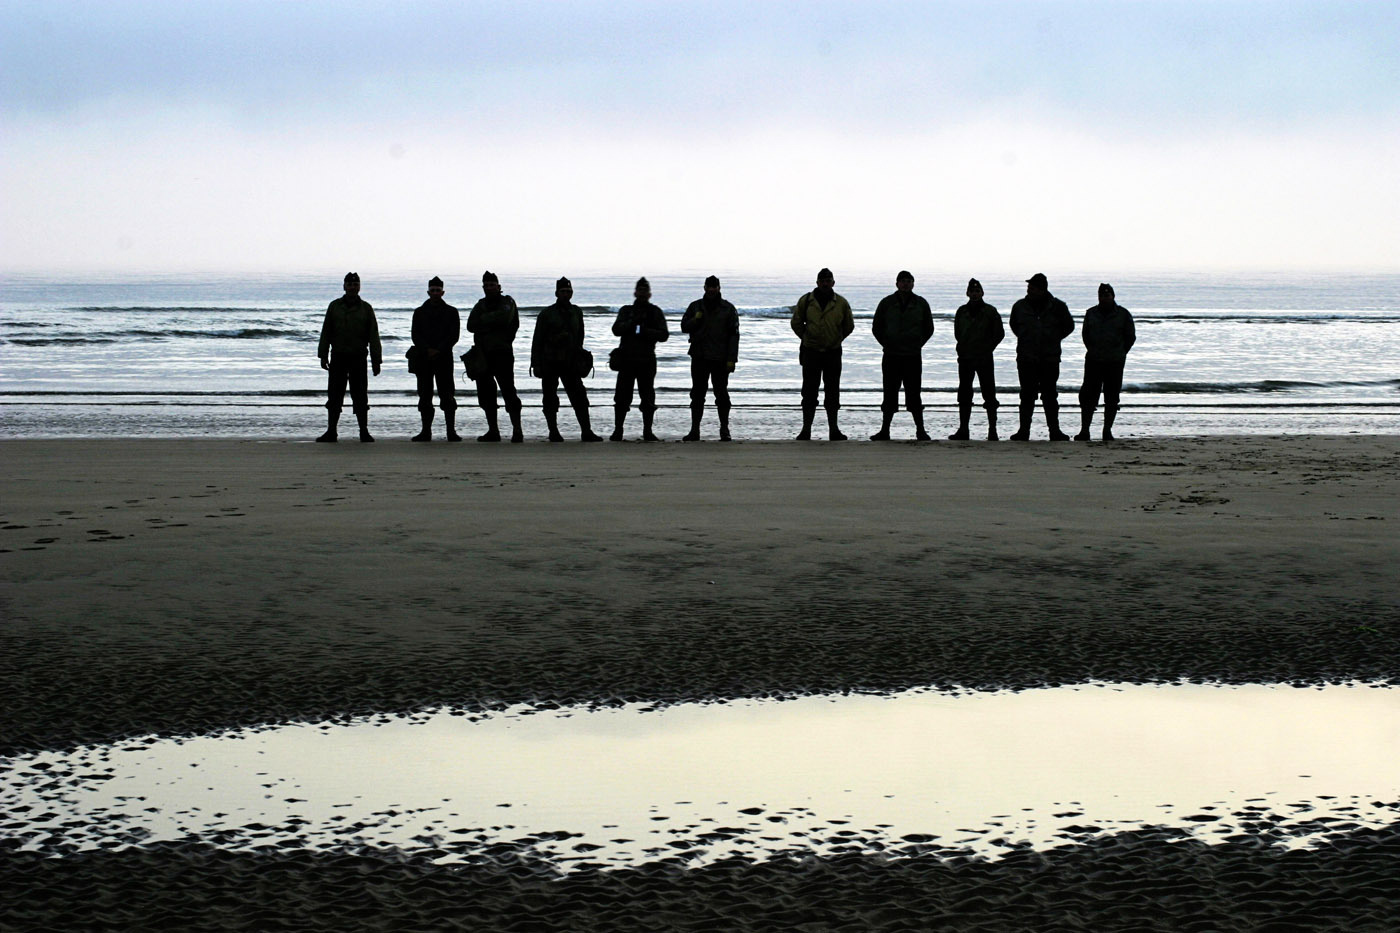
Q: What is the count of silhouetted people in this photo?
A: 11